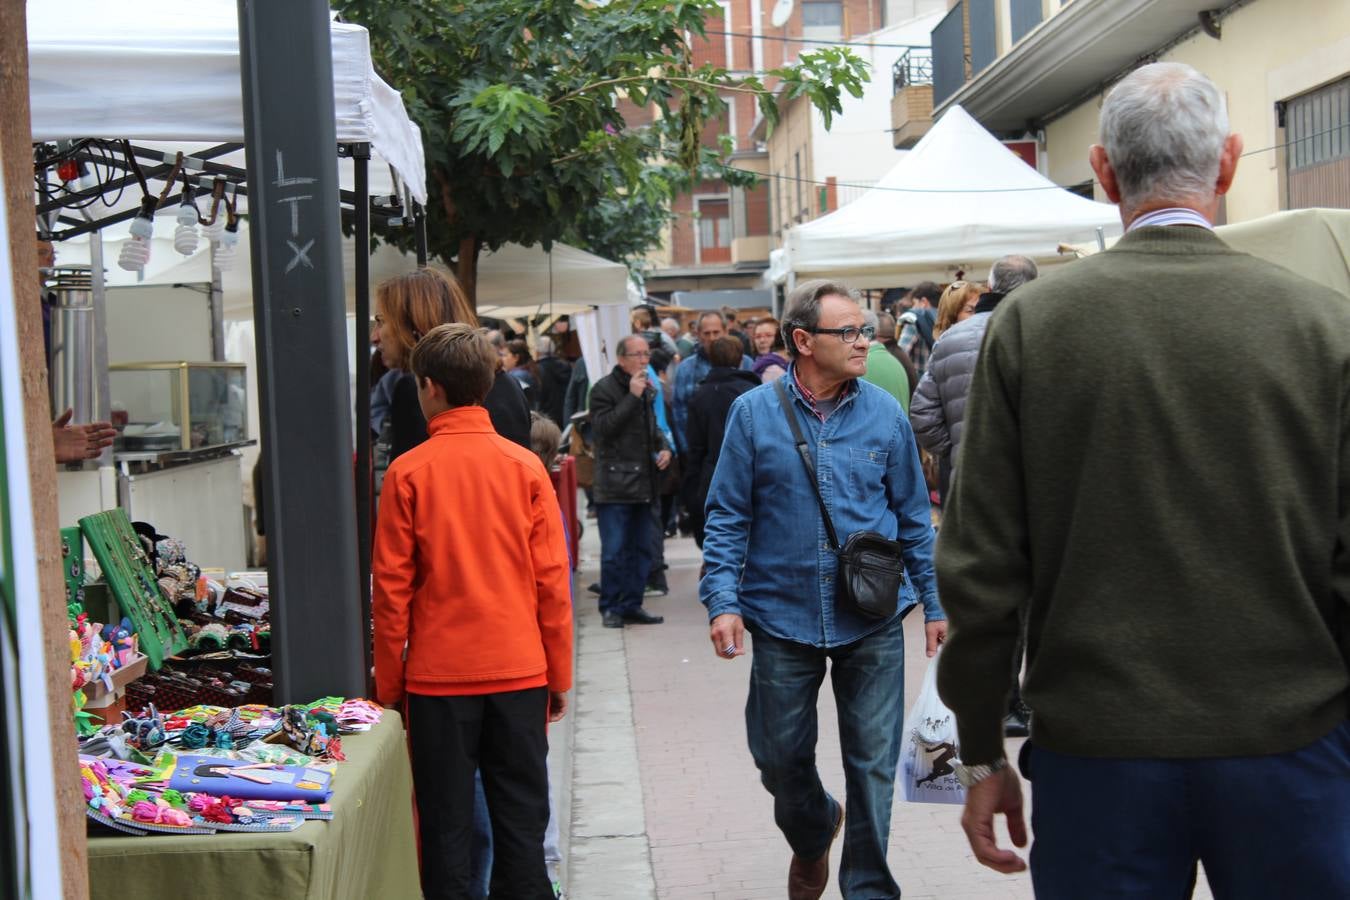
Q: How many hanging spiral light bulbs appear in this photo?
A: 4